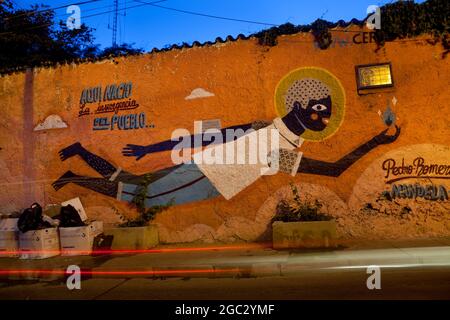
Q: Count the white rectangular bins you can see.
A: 3